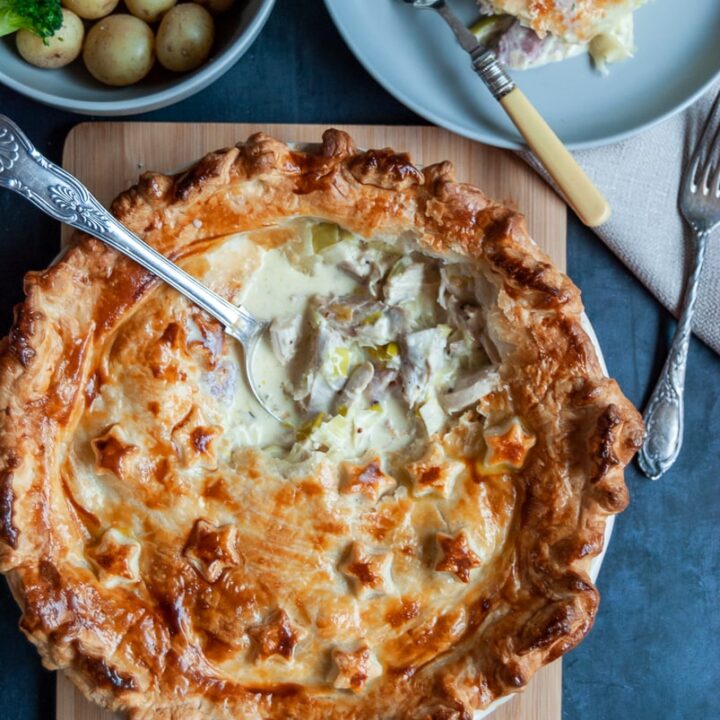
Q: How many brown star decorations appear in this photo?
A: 11